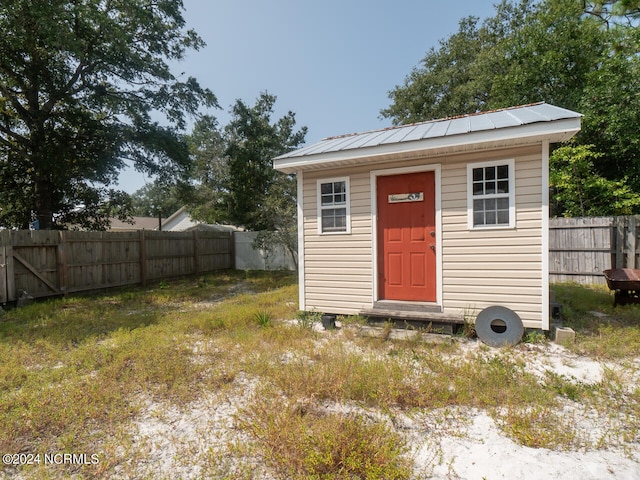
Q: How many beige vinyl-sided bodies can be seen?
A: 1